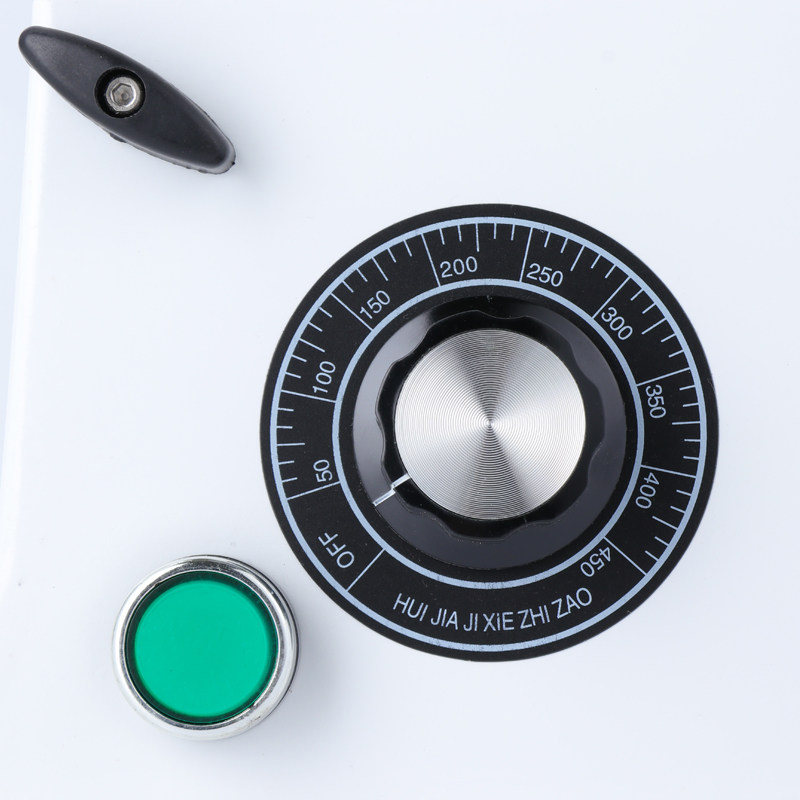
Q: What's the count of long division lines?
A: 10